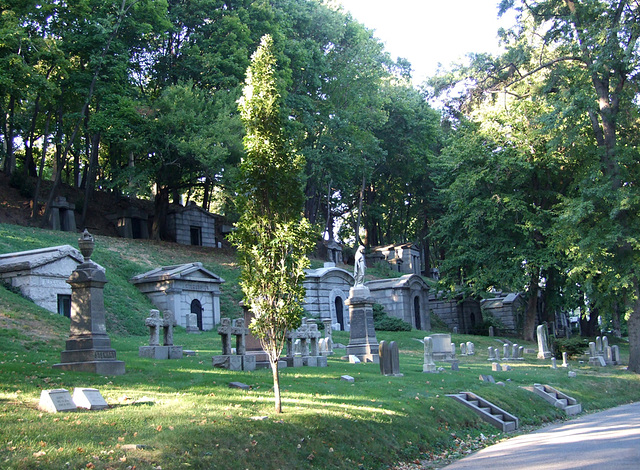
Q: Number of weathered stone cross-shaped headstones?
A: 7